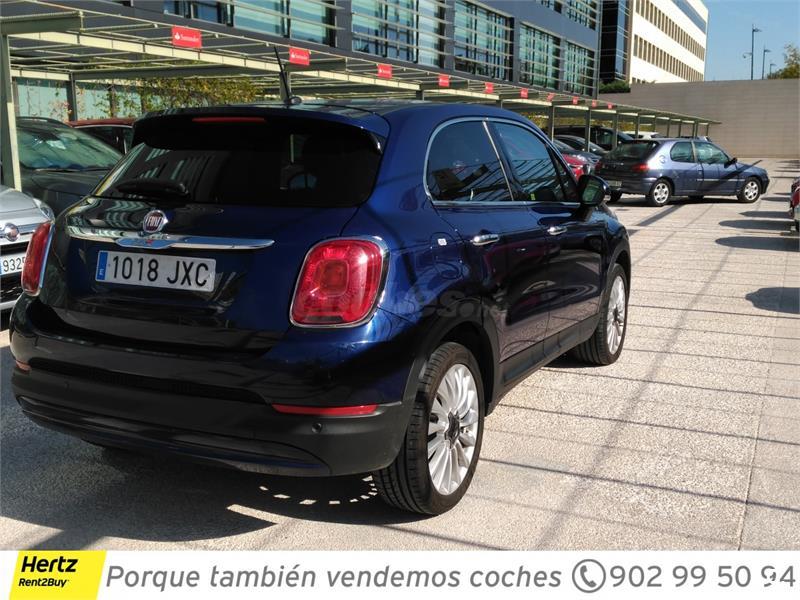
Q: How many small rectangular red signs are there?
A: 10